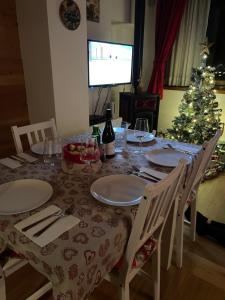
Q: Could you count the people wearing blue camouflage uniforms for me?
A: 0